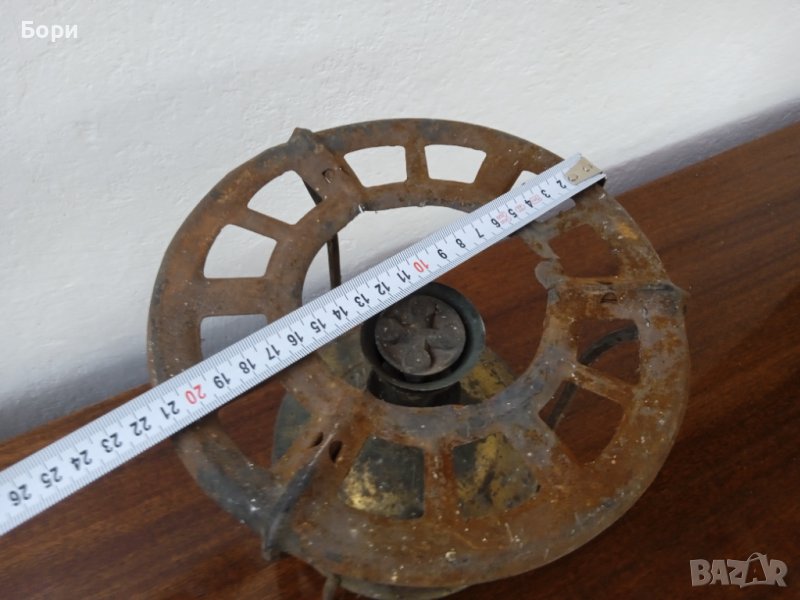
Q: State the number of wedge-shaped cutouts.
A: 12